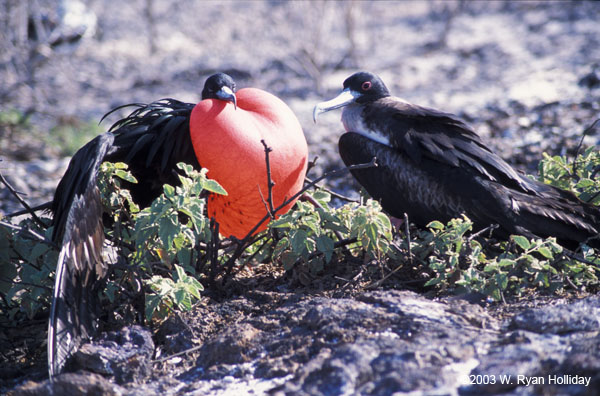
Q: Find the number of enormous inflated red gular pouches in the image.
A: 1